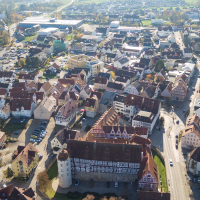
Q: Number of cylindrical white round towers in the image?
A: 1